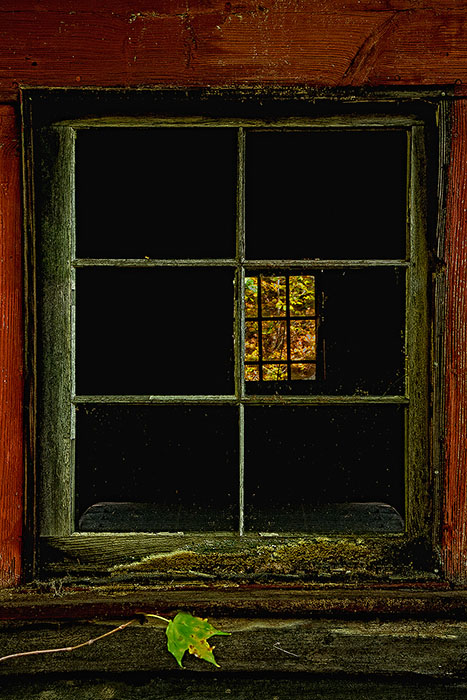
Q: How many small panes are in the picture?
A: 9